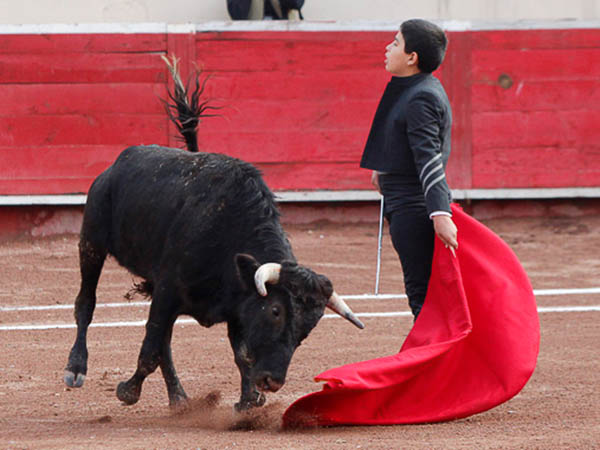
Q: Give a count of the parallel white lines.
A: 2